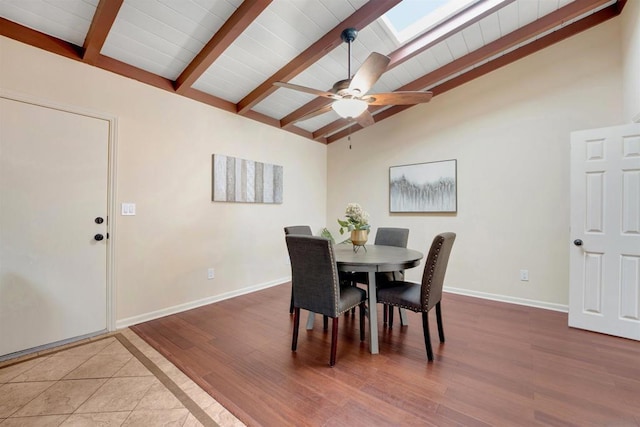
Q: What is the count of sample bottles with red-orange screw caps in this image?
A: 0